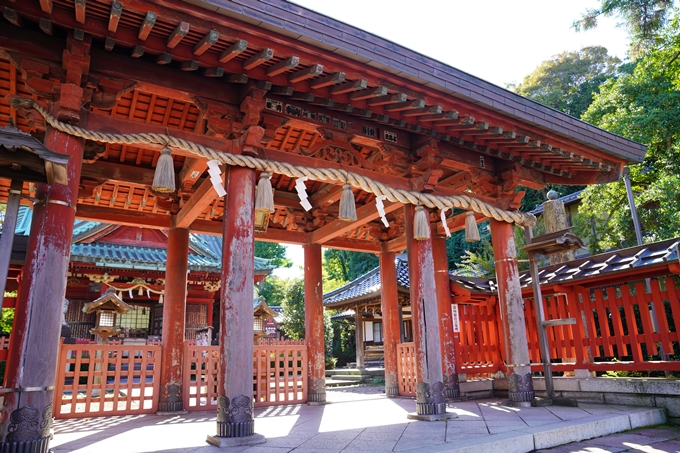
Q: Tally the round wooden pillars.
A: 8